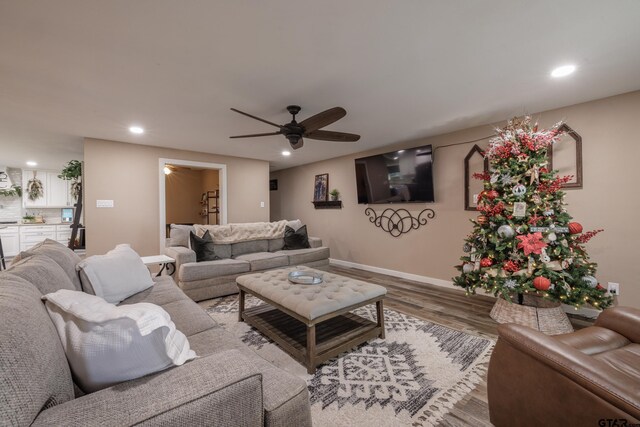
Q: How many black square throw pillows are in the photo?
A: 2